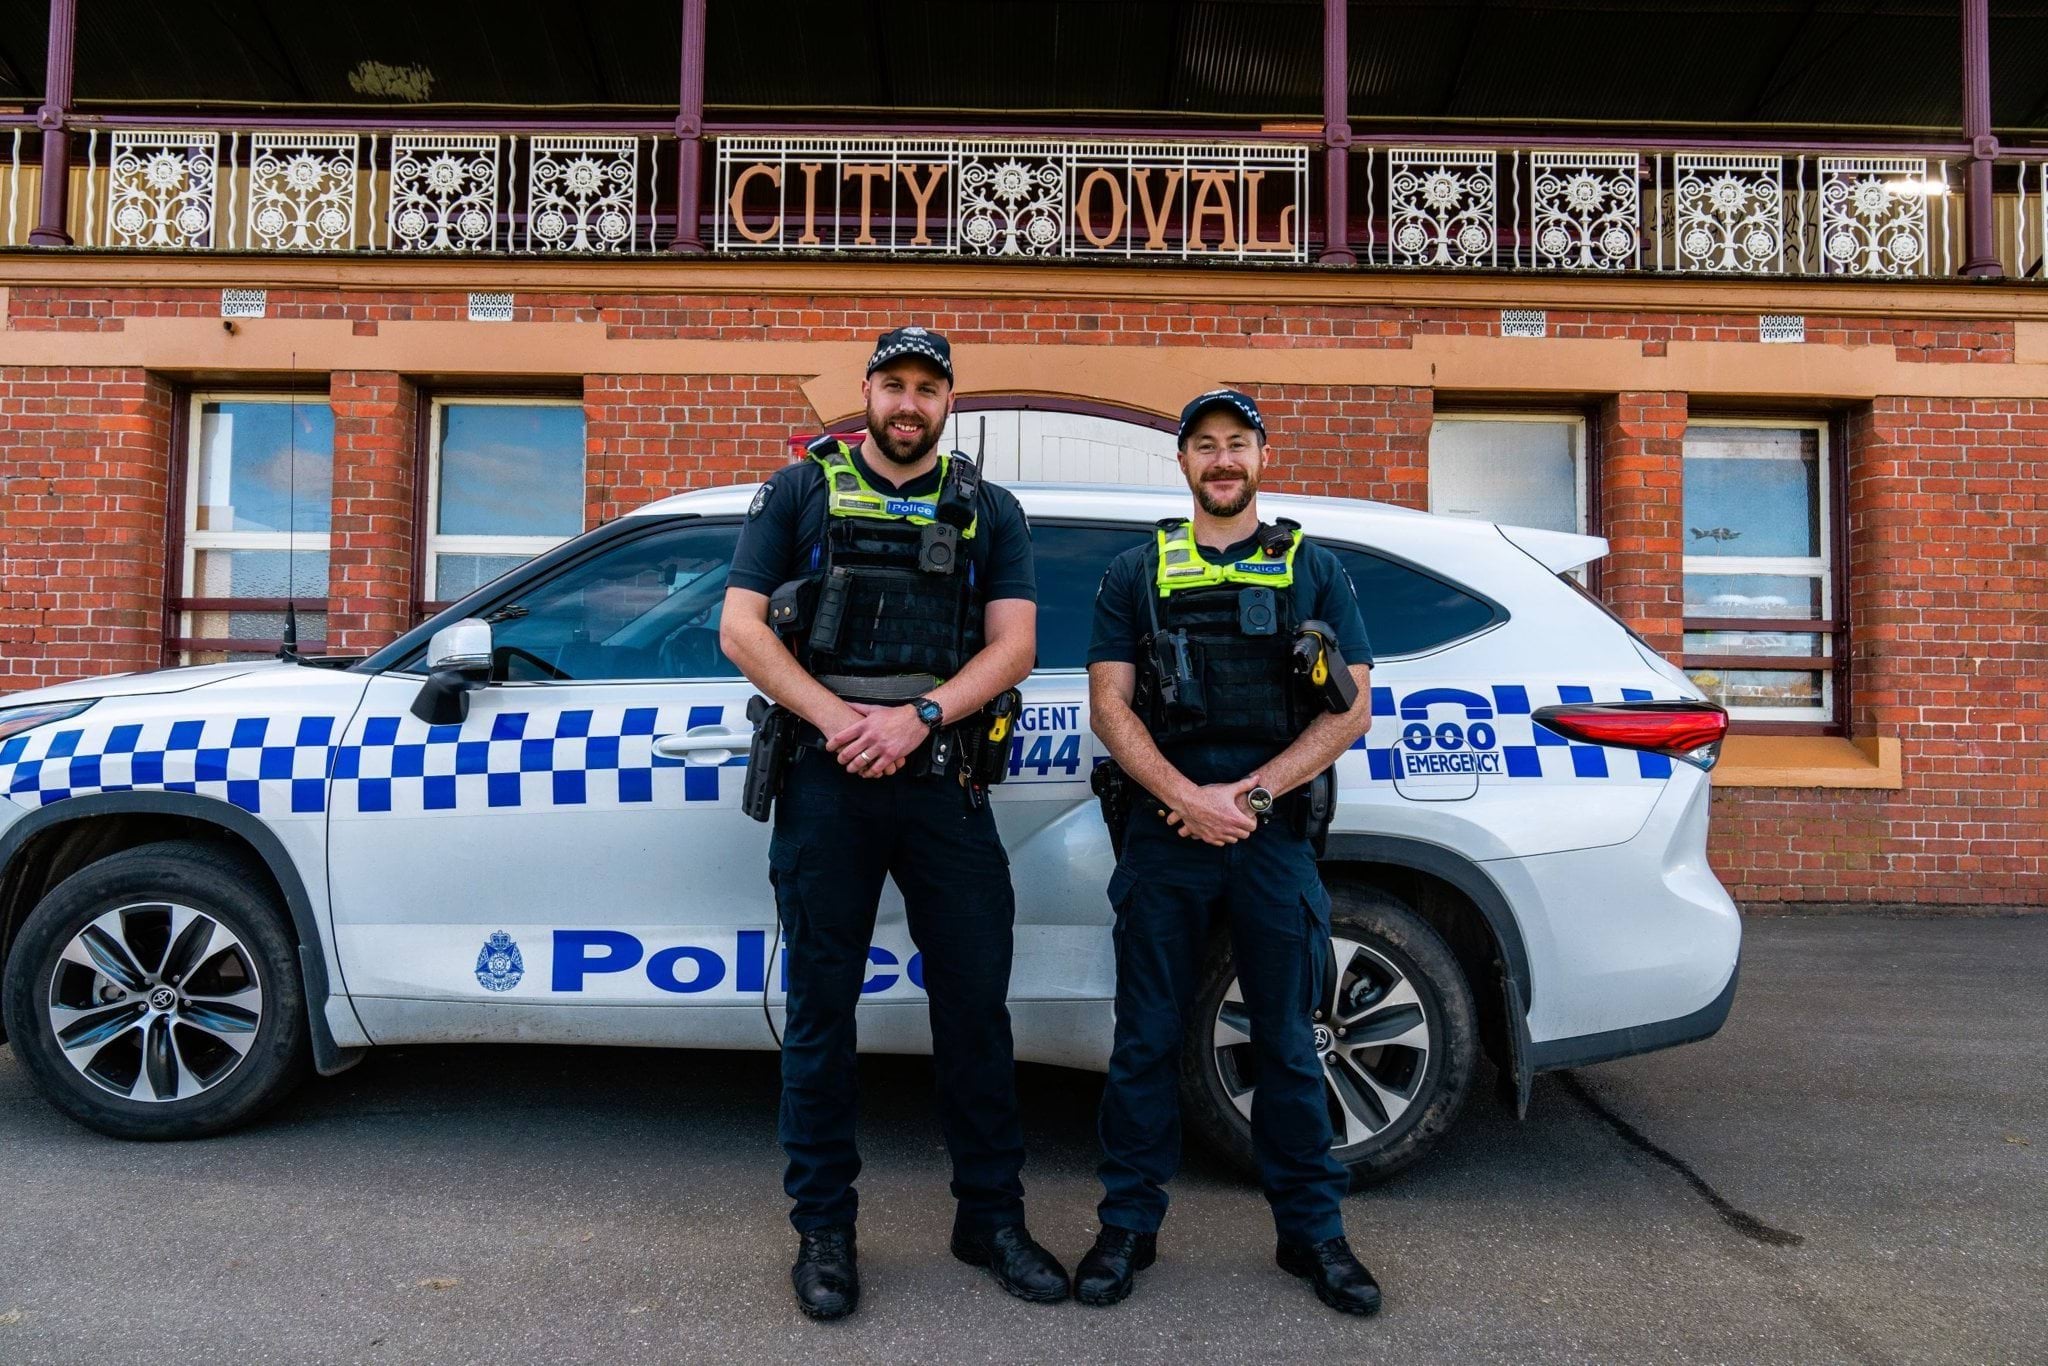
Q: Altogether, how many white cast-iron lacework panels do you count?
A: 9